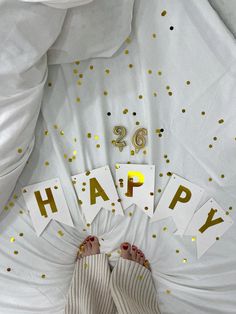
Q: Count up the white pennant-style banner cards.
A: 5